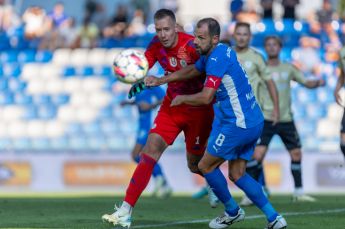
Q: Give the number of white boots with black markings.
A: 2